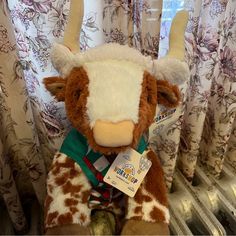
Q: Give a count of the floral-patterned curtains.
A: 2